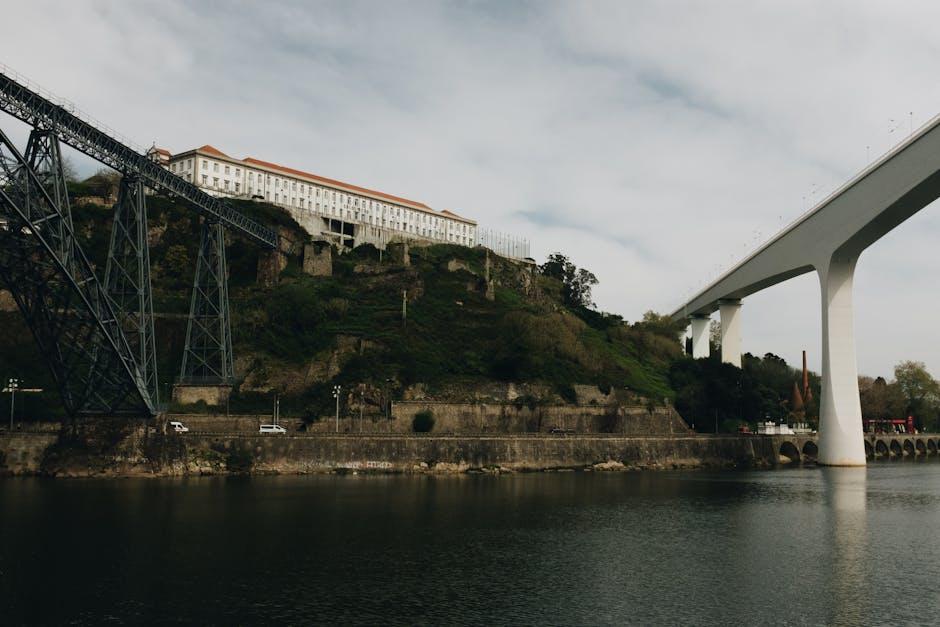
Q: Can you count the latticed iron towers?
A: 3